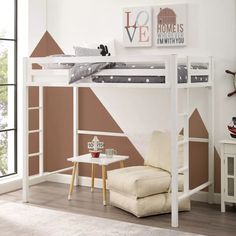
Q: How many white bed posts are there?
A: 4